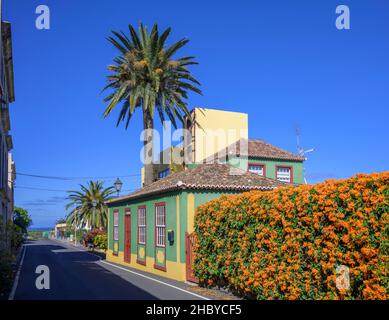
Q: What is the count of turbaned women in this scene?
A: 0